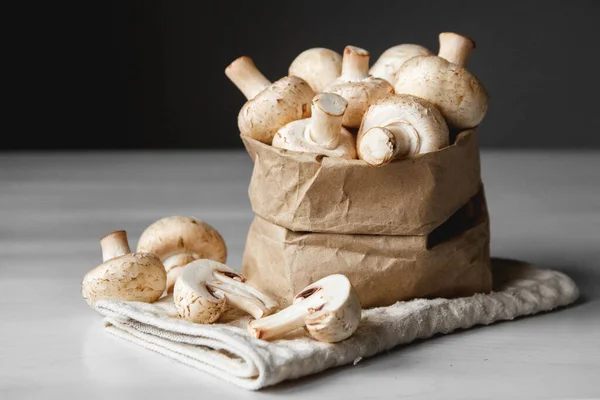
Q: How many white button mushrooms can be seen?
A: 11